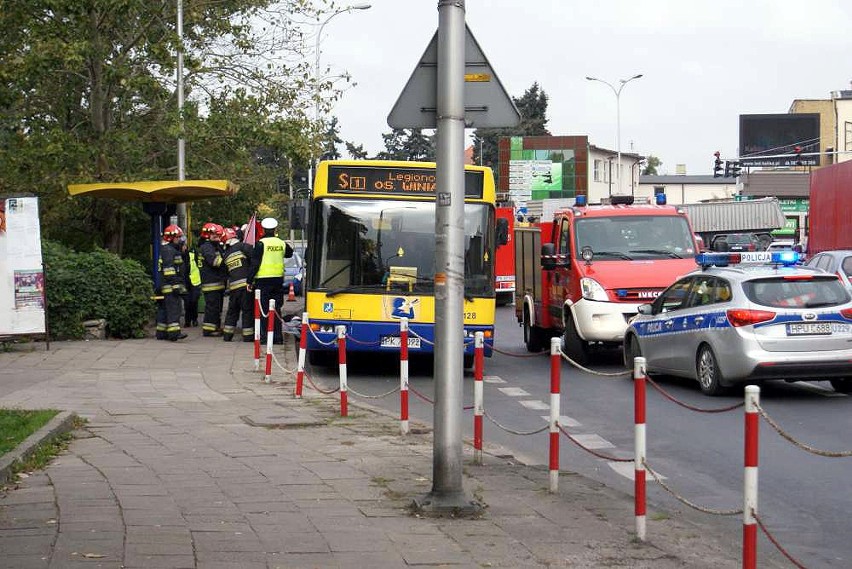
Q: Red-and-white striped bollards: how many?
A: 9